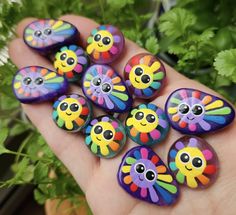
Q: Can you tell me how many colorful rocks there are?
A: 12